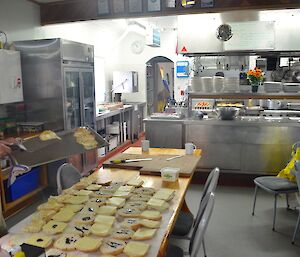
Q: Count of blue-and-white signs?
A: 1